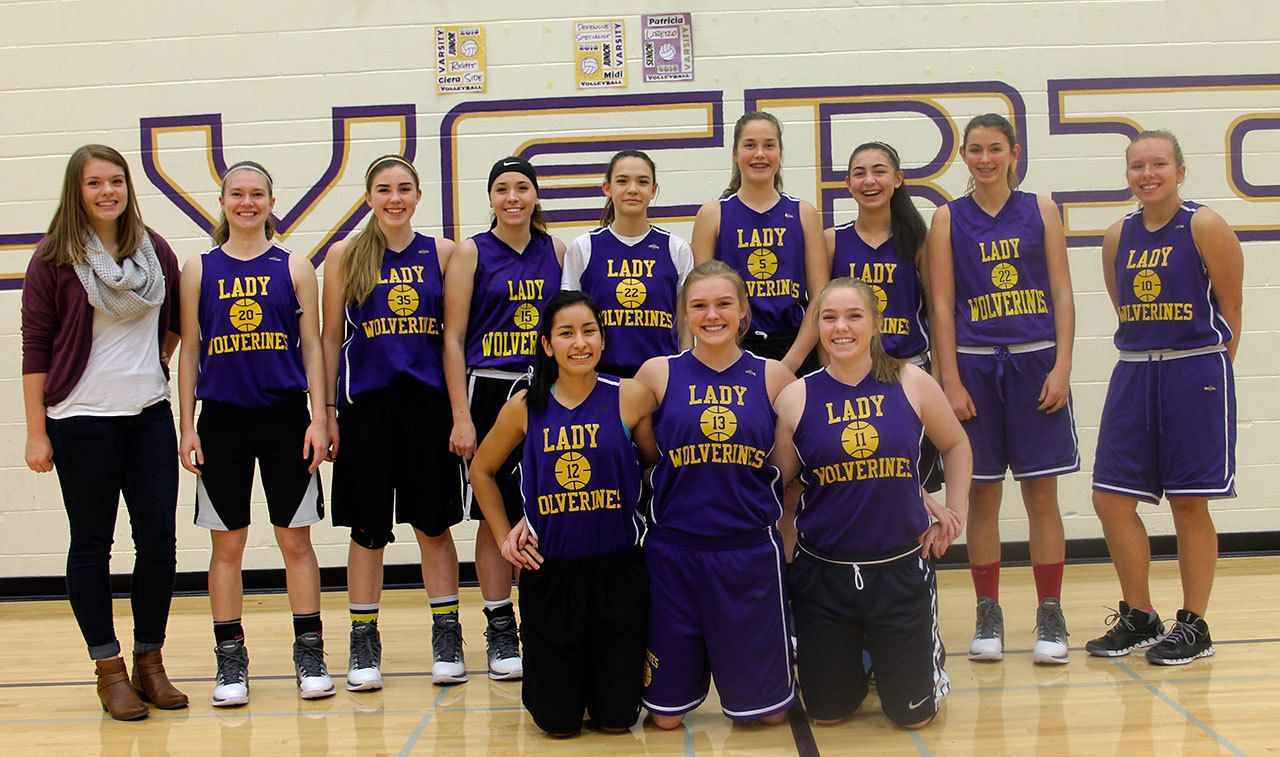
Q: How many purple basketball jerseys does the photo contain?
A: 11